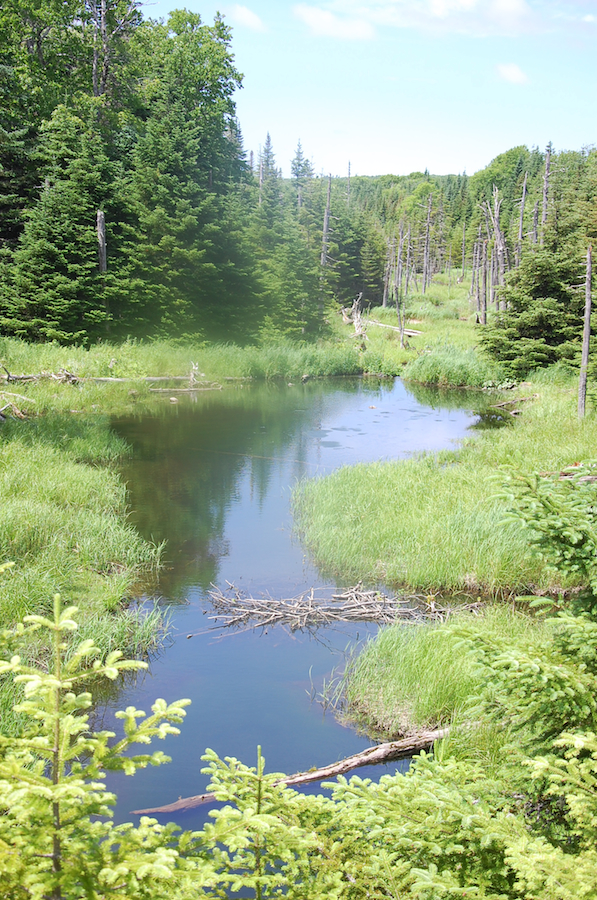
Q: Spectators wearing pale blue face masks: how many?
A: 0